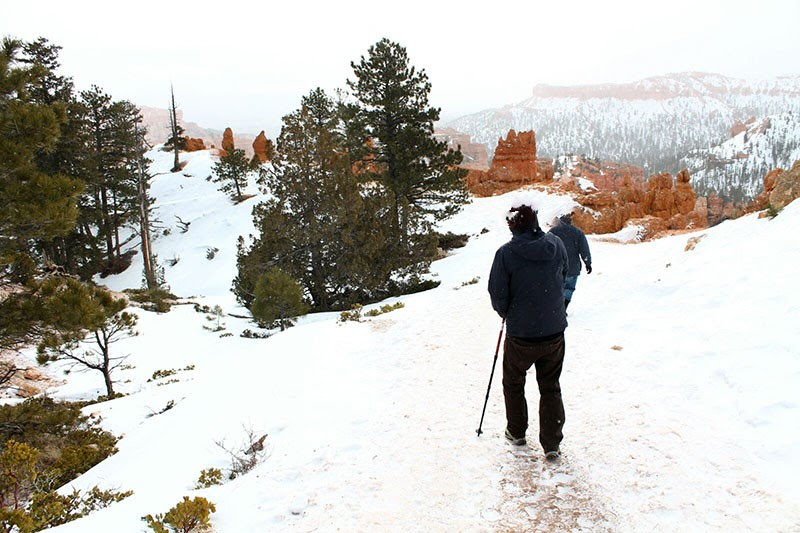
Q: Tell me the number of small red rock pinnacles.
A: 2